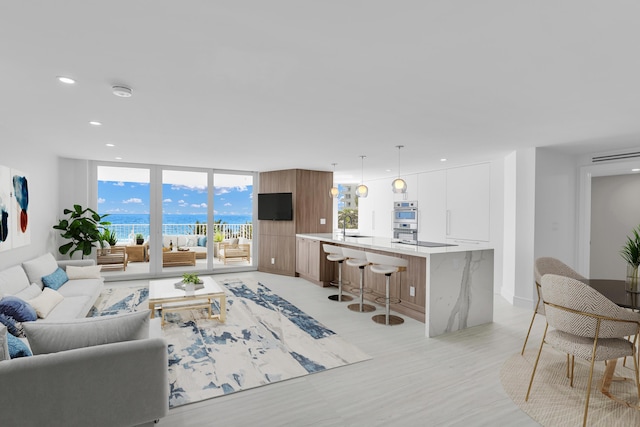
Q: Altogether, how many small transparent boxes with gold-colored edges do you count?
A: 0